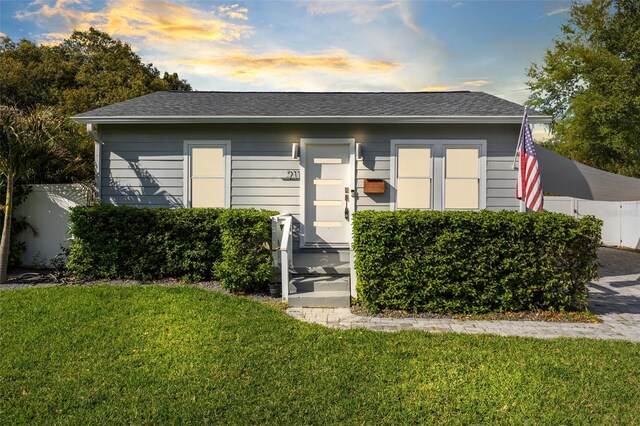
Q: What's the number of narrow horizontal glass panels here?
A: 4